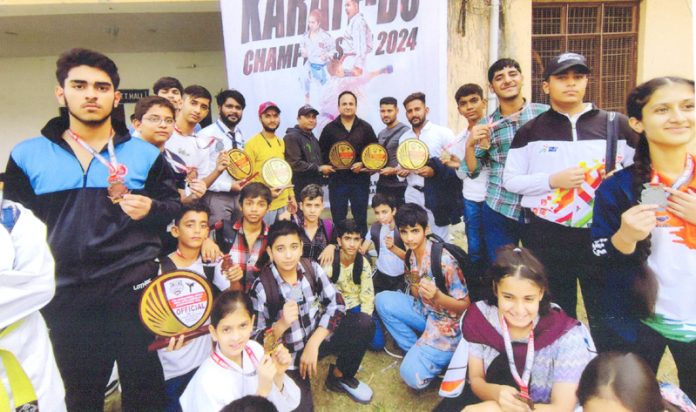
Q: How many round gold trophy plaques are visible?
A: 6